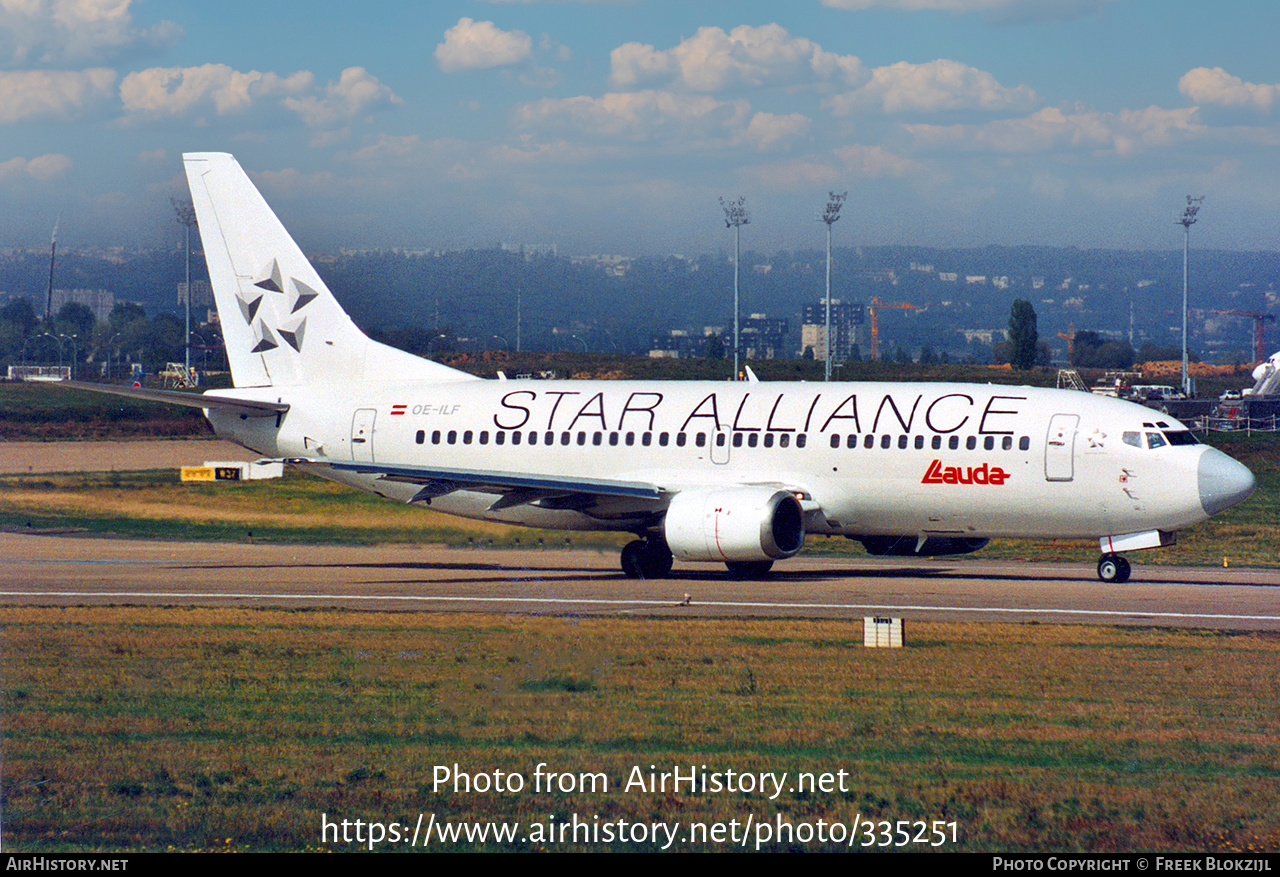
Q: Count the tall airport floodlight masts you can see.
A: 4